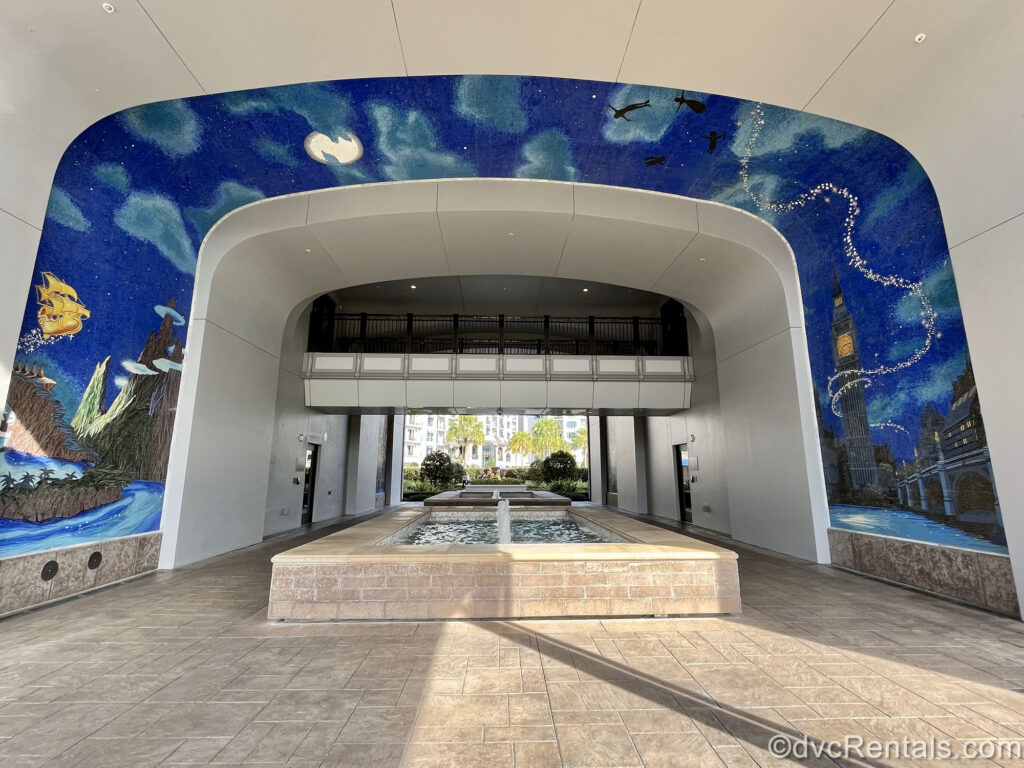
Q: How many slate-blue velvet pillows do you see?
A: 0